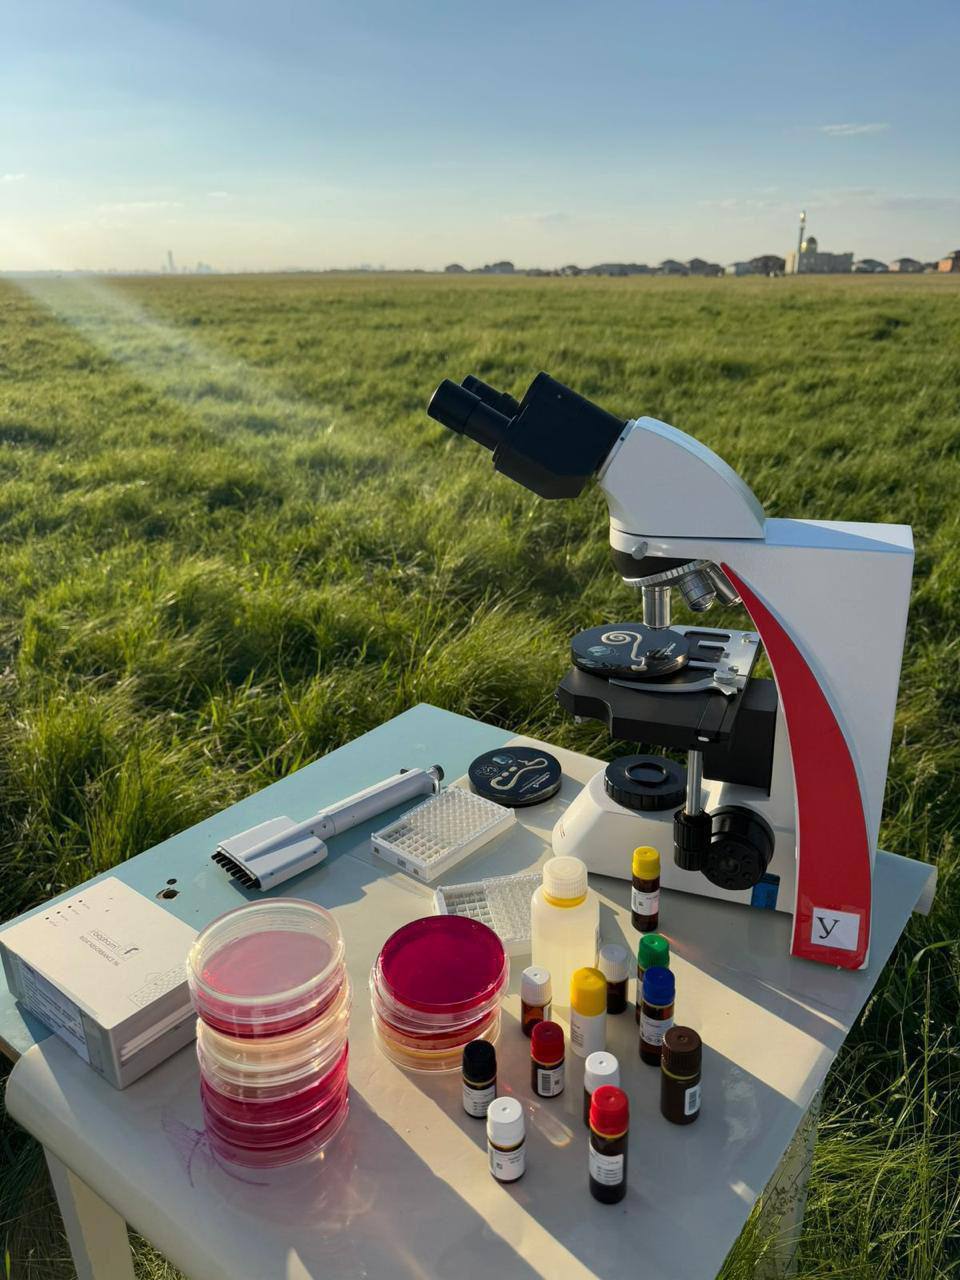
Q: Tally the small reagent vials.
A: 12